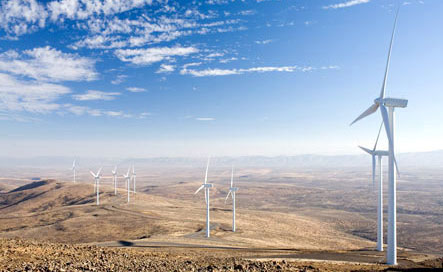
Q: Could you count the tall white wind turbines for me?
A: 9